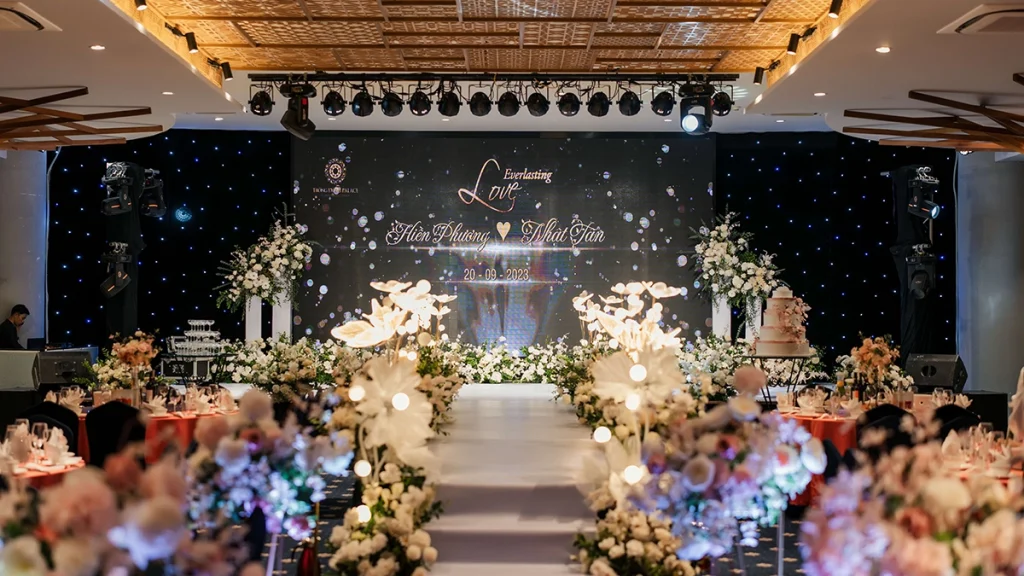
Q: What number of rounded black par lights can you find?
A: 14